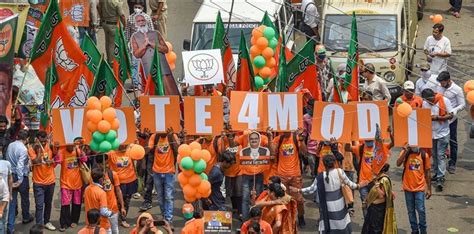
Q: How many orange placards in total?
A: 9